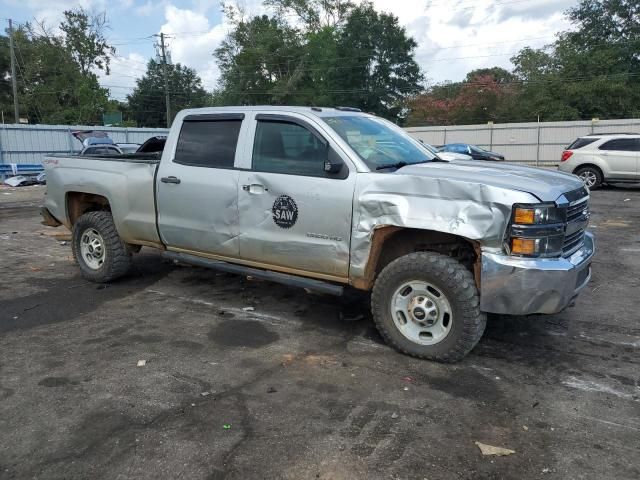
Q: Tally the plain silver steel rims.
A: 2